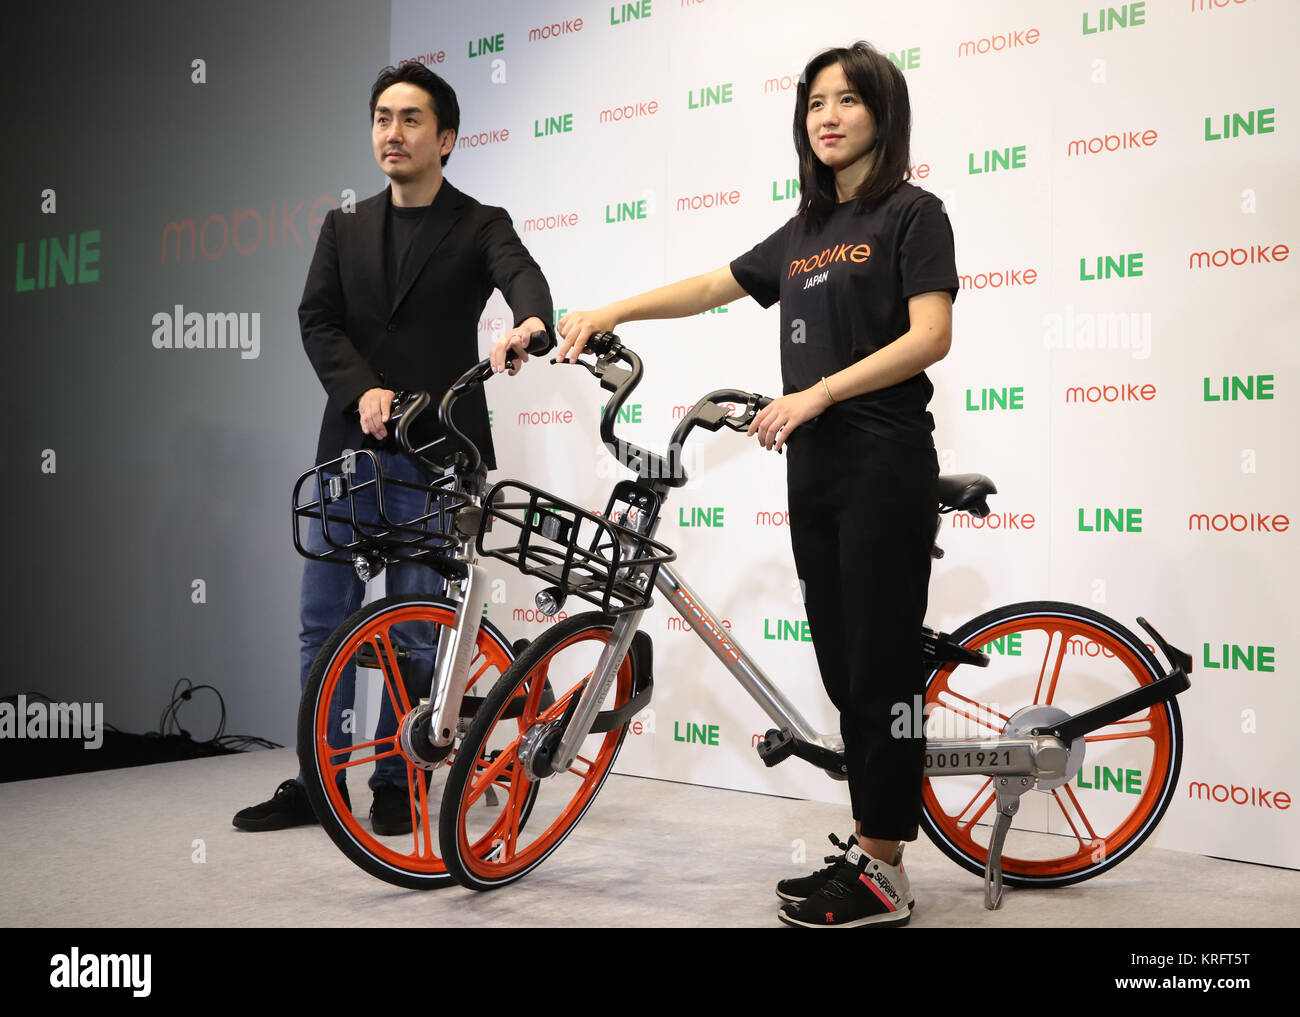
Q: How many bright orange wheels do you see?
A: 3